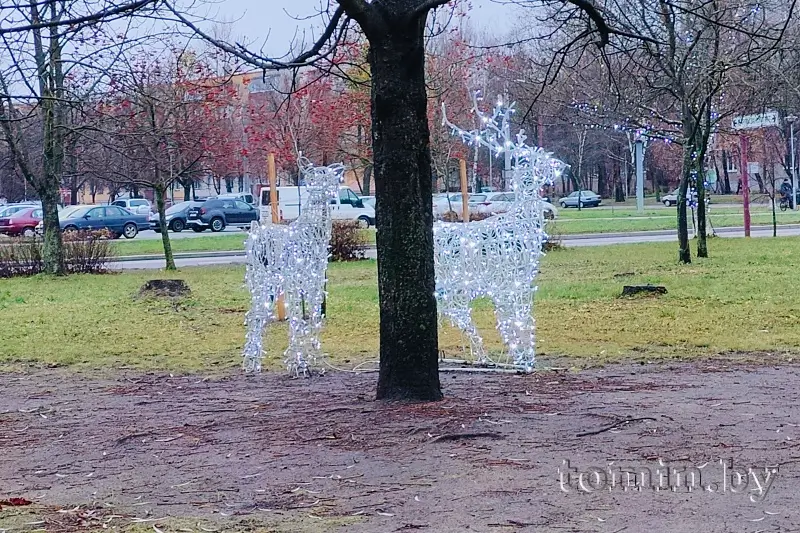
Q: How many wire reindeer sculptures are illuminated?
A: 2